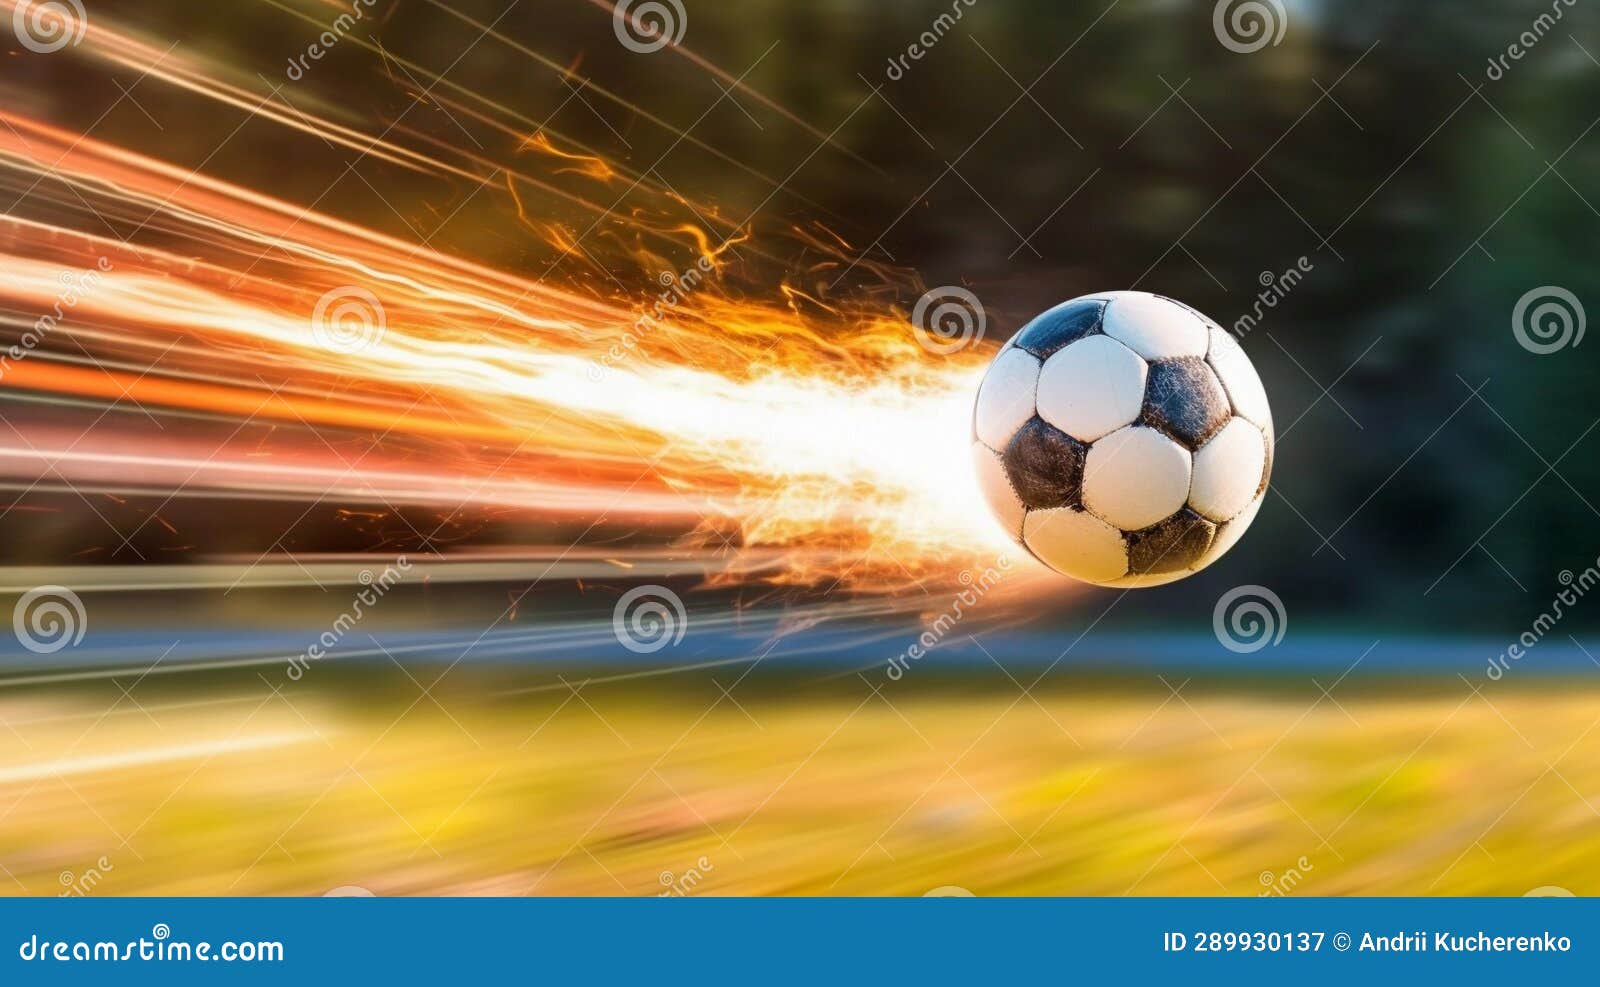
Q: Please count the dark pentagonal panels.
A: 4